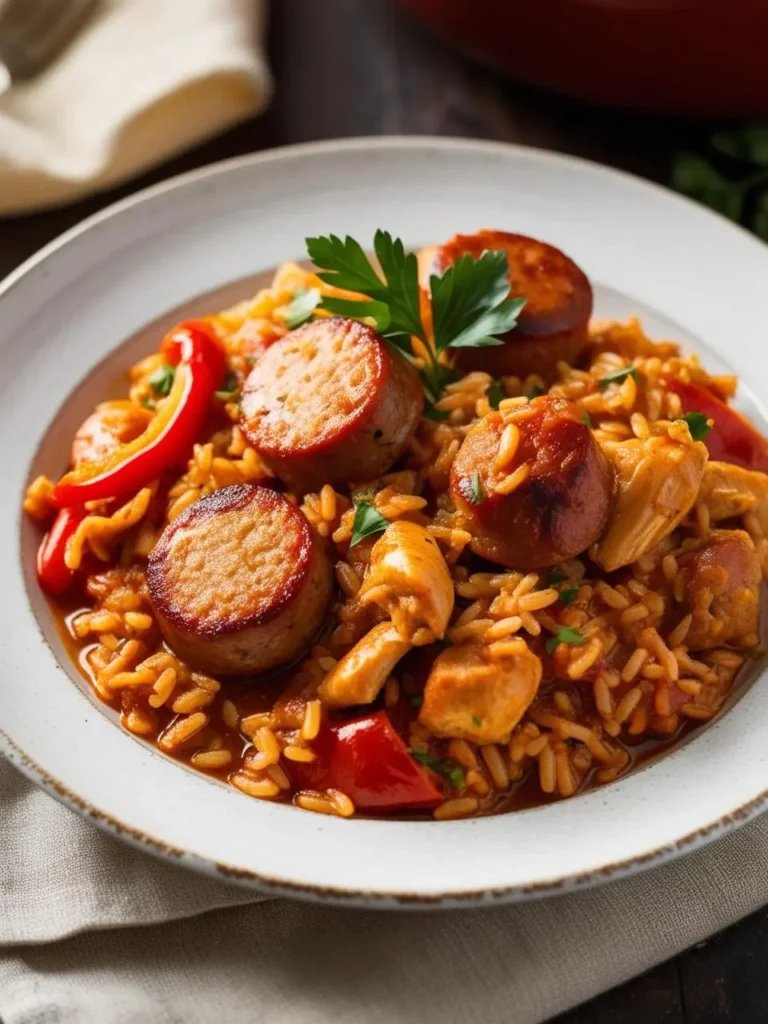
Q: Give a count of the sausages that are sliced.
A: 4